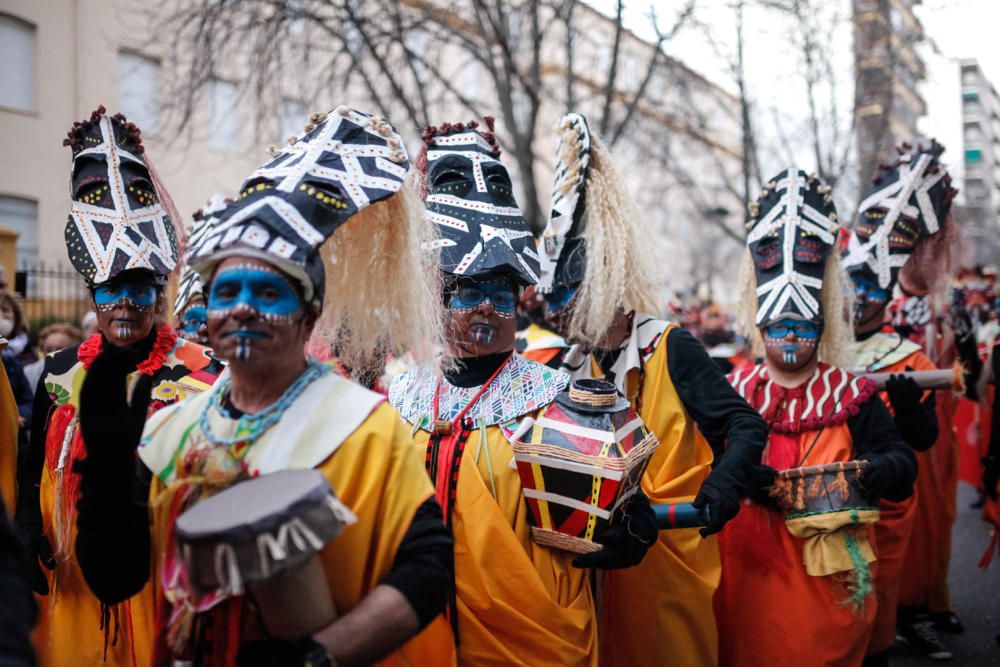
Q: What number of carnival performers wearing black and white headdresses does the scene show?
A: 7